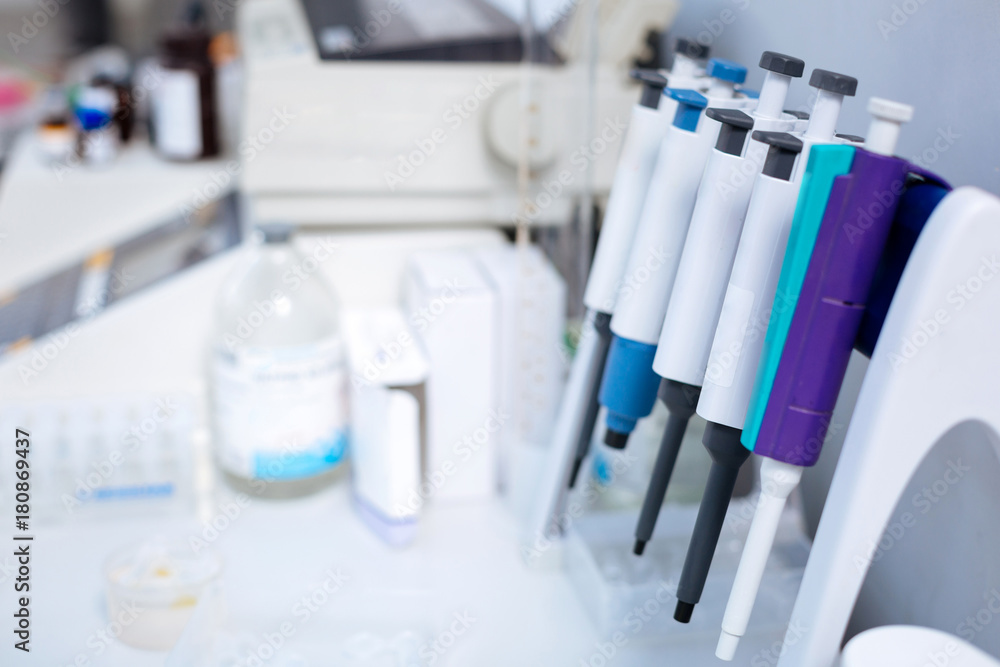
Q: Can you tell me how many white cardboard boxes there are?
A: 3